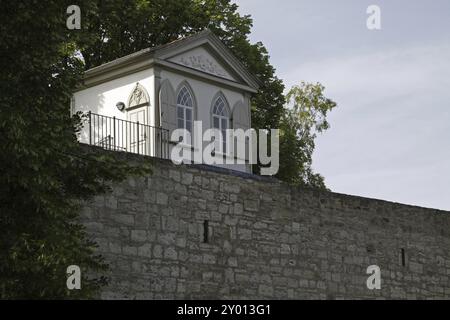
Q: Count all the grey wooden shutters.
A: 2